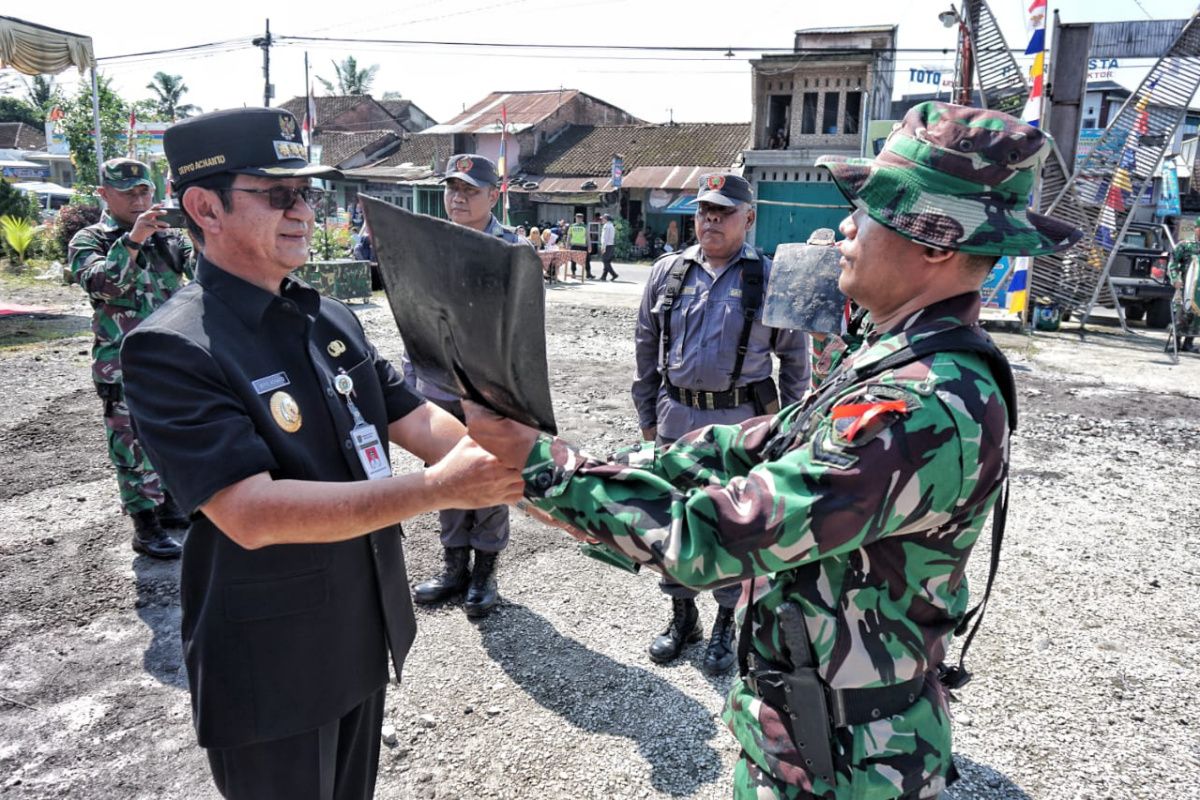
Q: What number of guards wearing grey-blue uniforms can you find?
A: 2